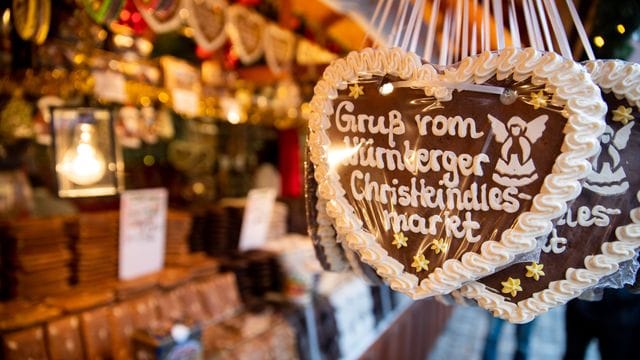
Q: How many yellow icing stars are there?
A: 8